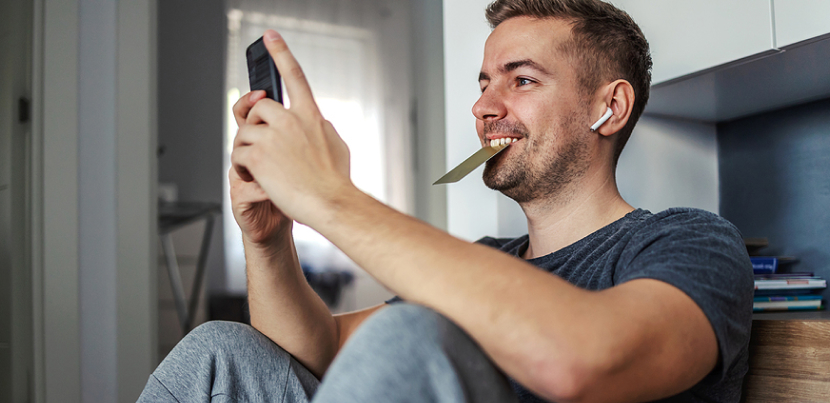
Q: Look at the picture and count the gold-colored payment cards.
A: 1